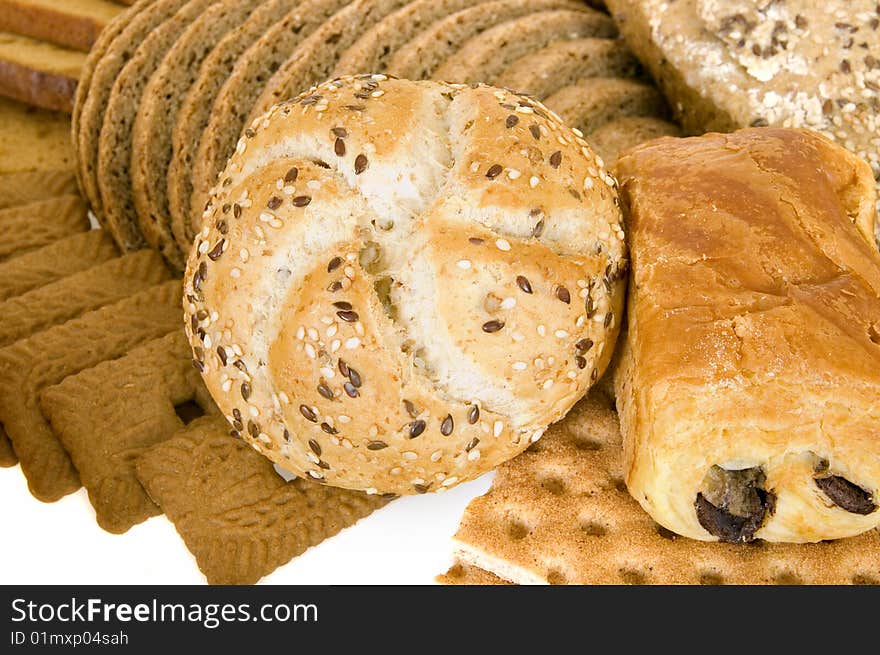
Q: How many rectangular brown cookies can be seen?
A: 7